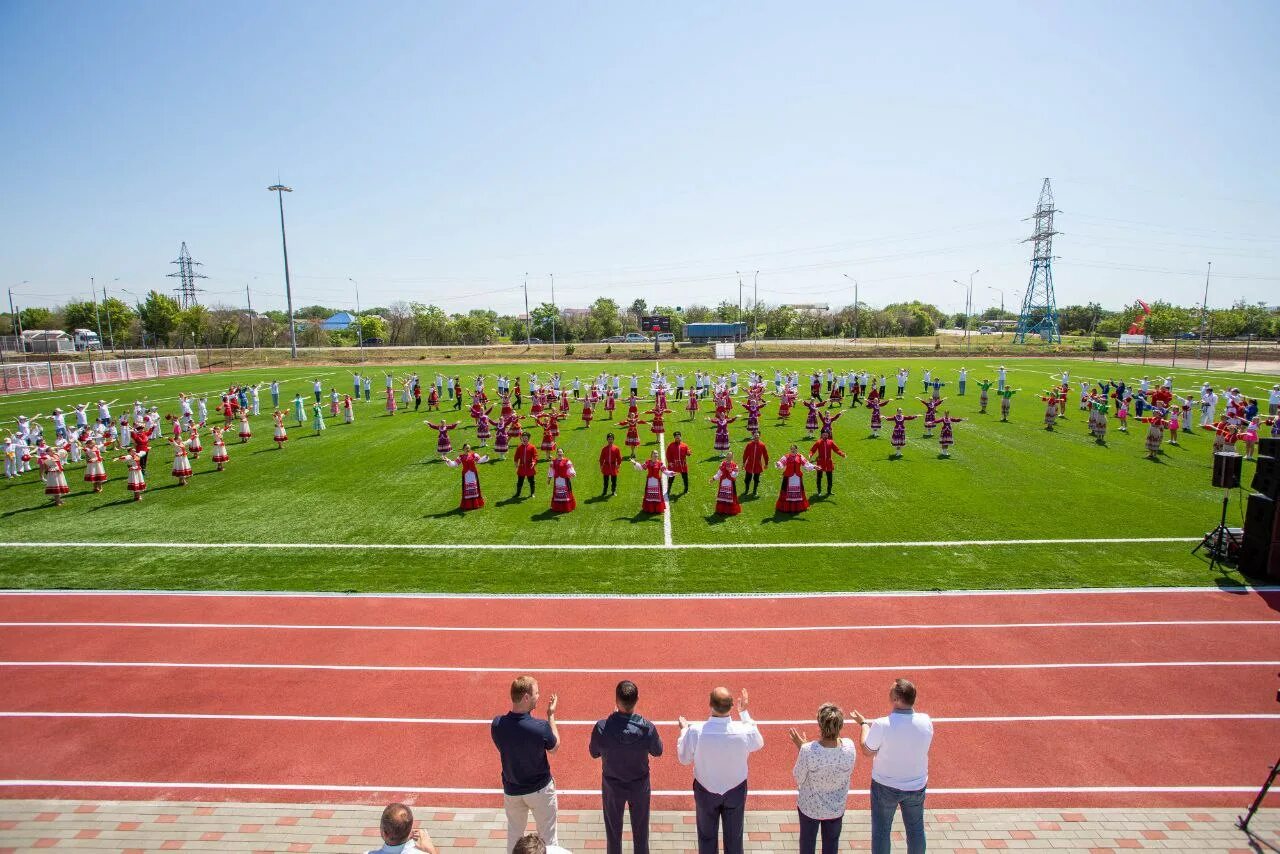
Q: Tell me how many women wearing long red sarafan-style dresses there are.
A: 5